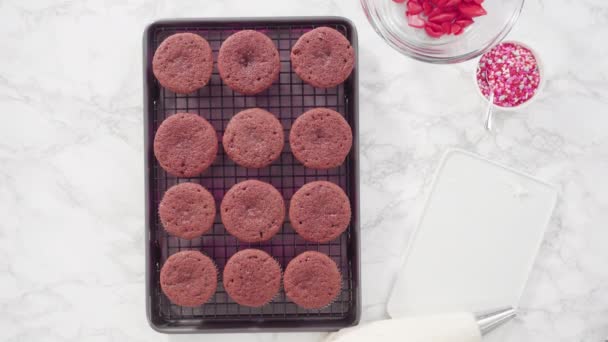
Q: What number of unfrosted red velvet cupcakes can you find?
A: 12